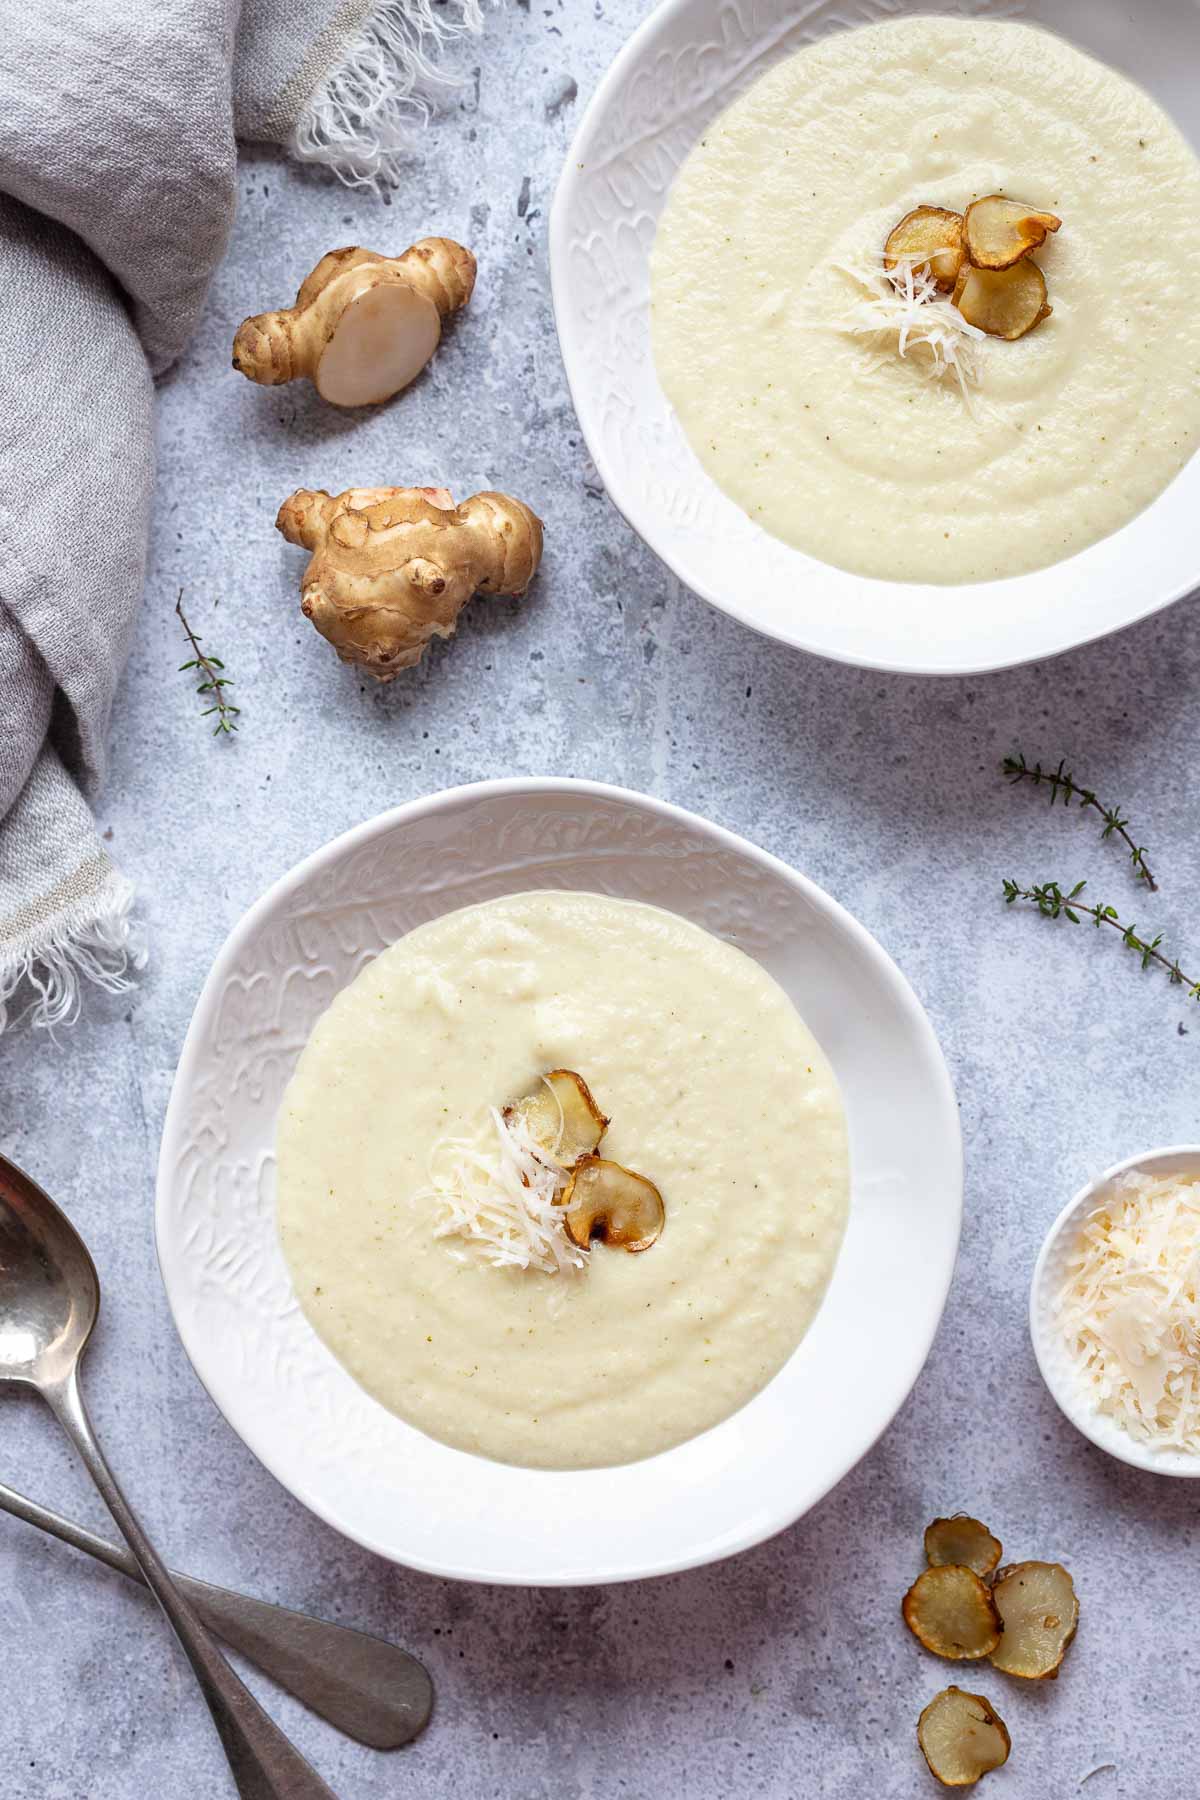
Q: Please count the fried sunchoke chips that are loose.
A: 4